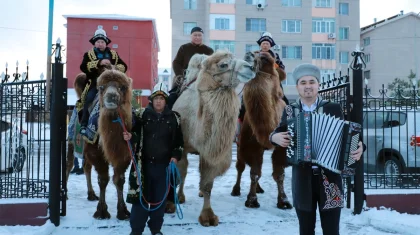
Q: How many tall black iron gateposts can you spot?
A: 2